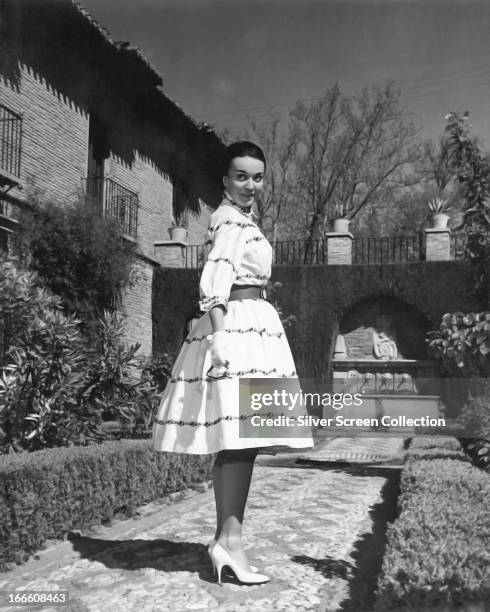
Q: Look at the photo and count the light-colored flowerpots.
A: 3